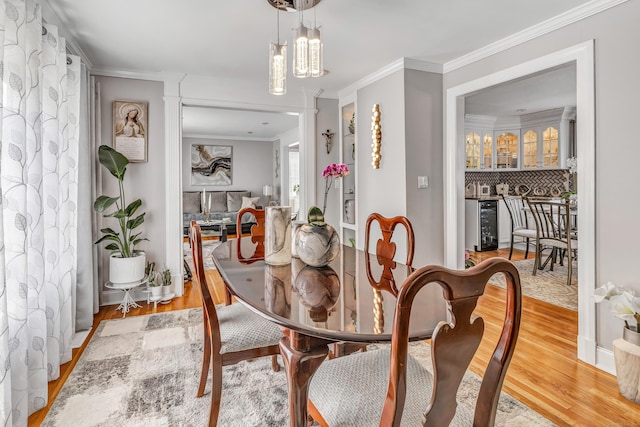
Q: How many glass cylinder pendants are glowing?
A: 3